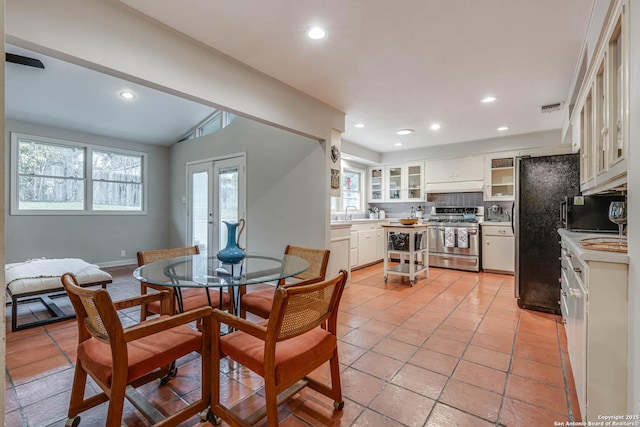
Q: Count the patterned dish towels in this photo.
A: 2